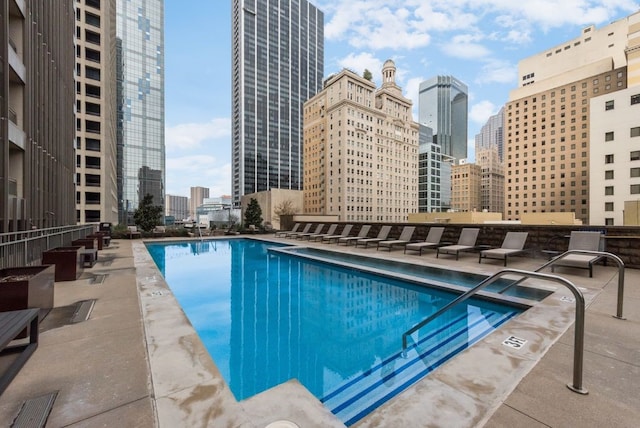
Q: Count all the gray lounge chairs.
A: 12